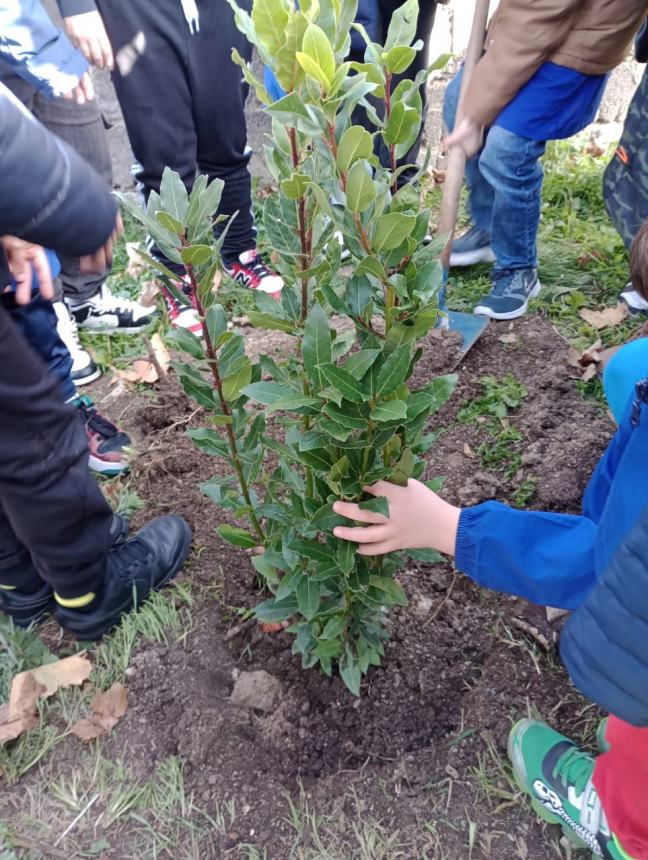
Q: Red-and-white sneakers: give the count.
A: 2